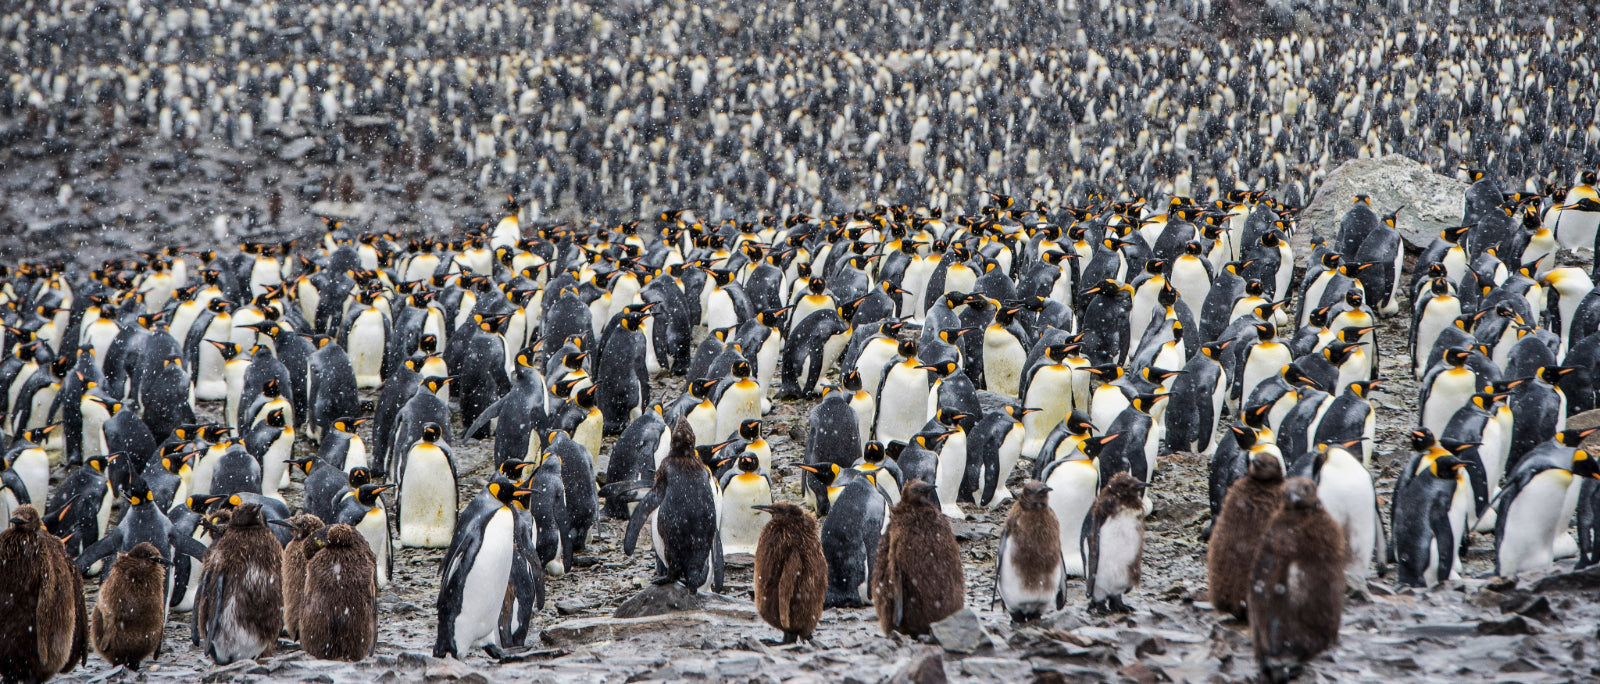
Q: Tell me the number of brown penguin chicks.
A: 11